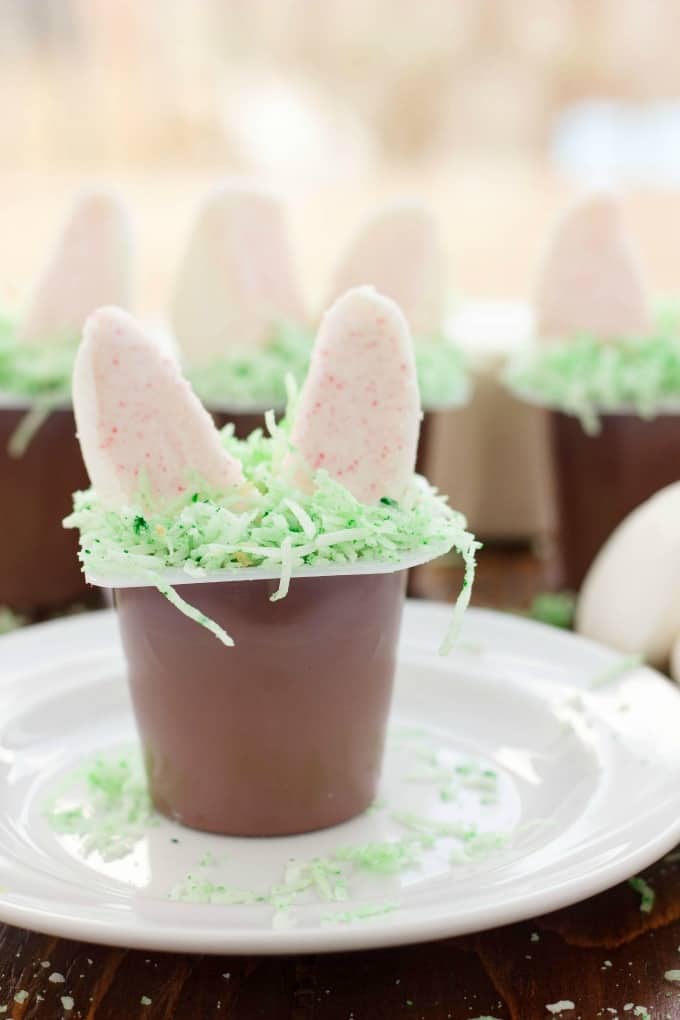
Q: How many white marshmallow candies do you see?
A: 6